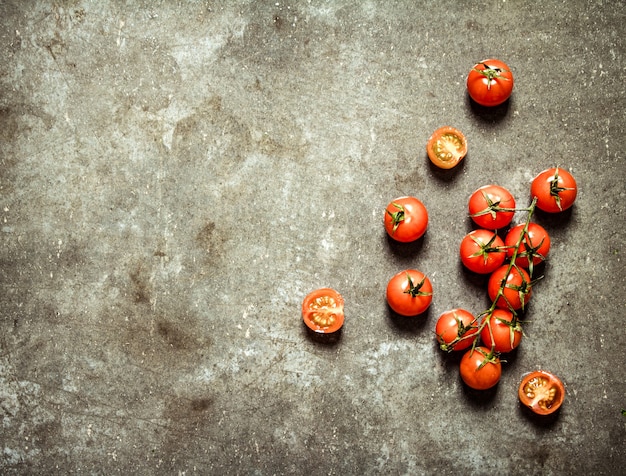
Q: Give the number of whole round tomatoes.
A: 11